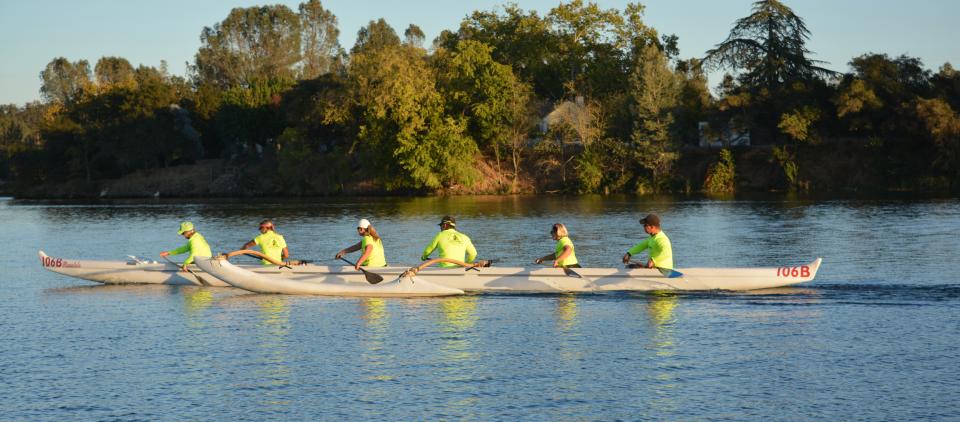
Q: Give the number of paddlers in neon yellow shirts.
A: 6